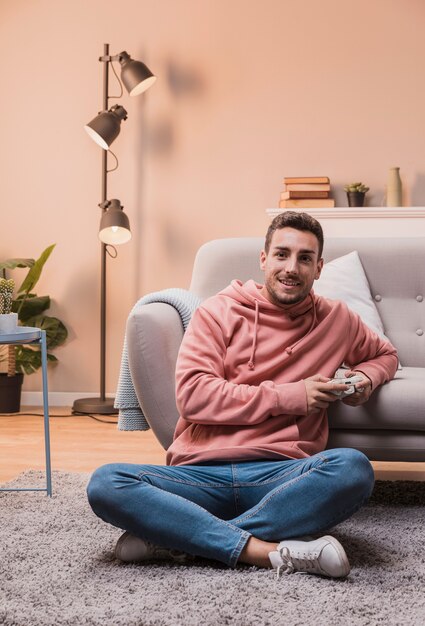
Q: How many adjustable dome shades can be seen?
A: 3